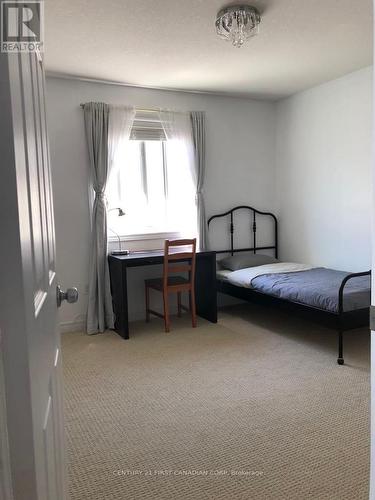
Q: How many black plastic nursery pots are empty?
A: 0